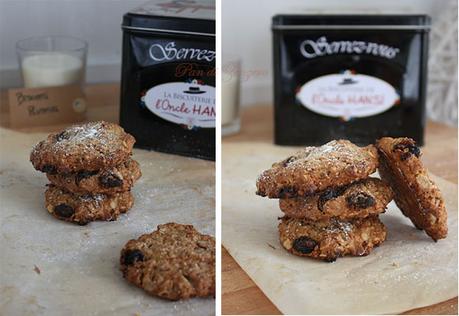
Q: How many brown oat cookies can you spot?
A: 8